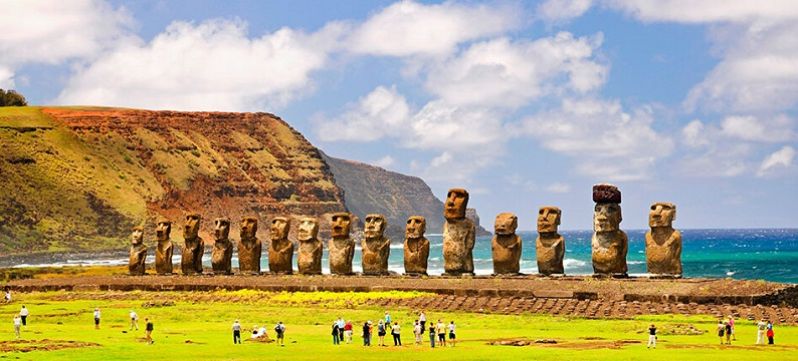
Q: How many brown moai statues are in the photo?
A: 15